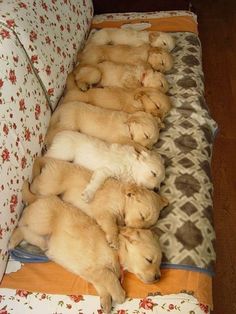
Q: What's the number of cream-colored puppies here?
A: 2